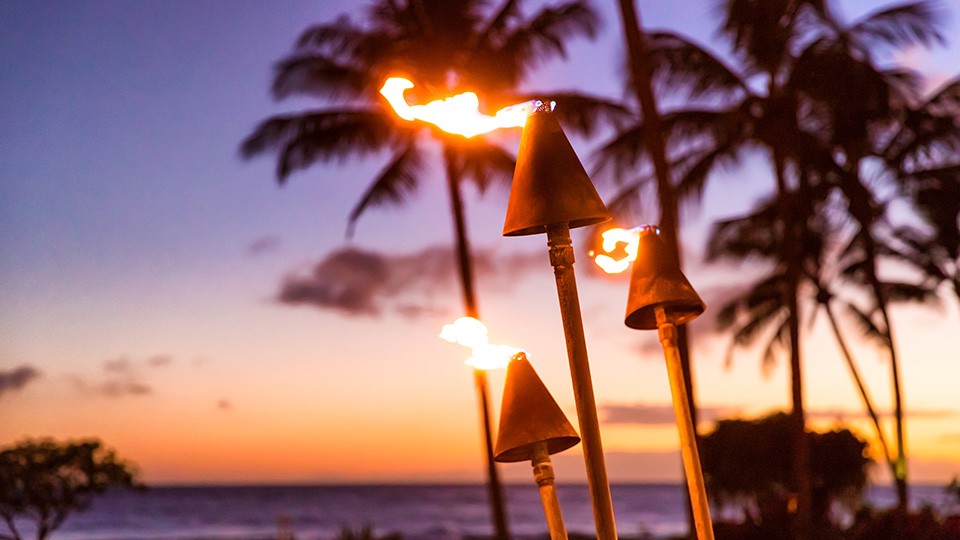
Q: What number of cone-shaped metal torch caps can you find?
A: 3